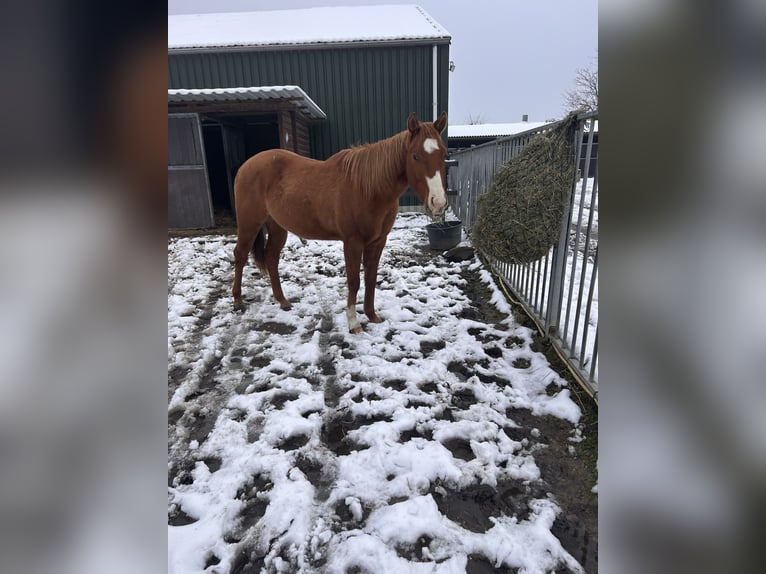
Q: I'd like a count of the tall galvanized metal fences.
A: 1